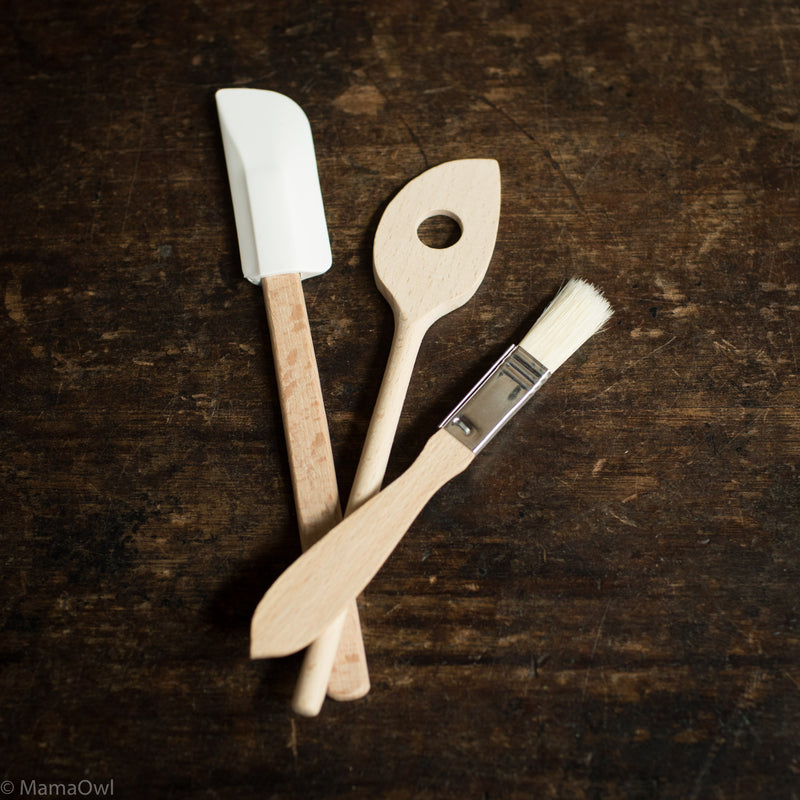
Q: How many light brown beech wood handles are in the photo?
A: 3